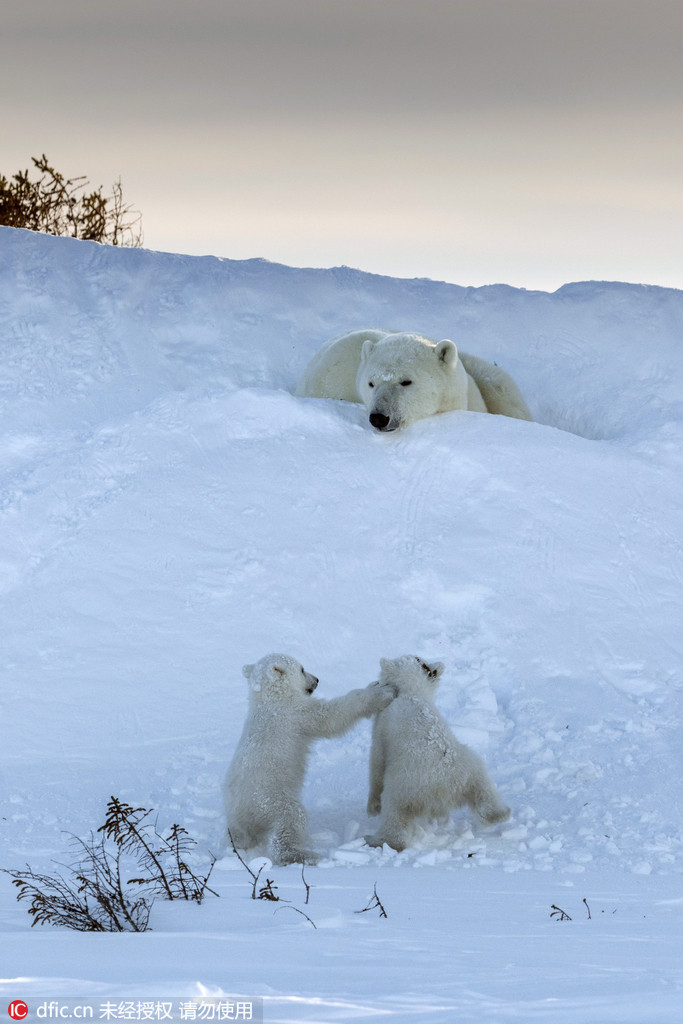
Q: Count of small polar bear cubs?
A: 2